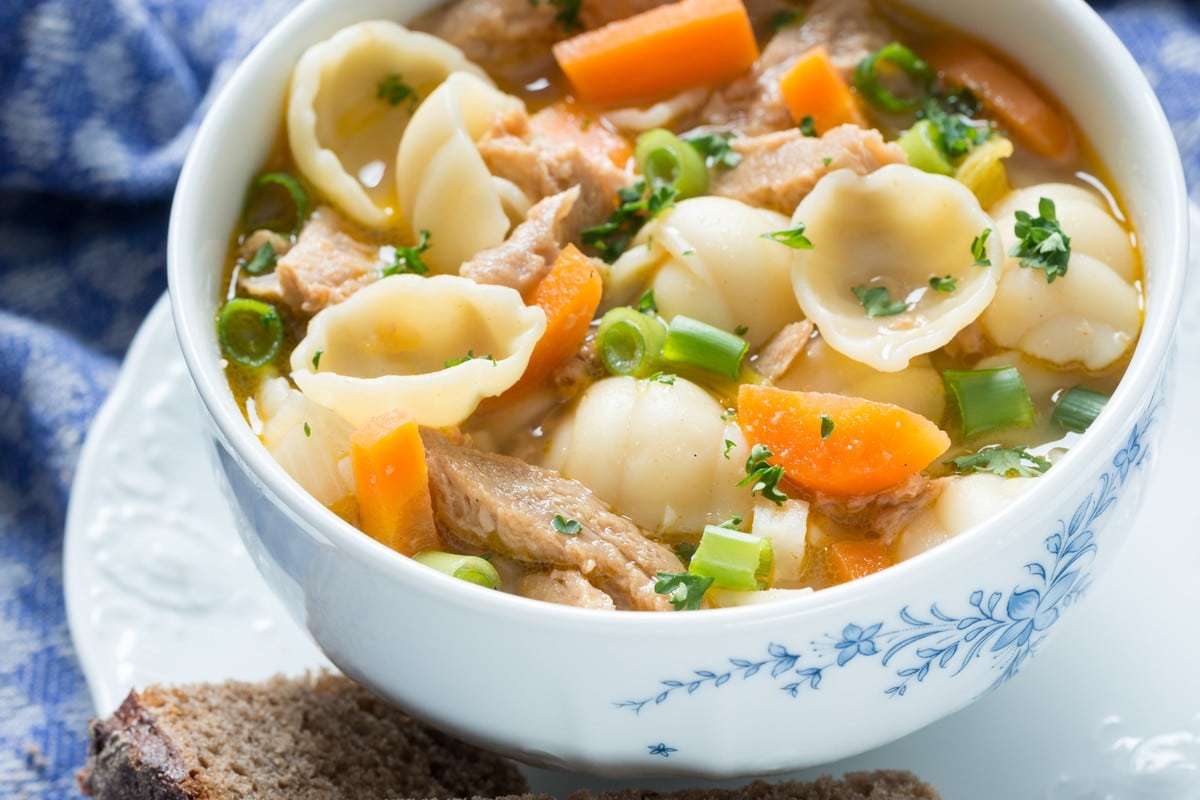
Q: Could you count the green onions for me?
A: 11